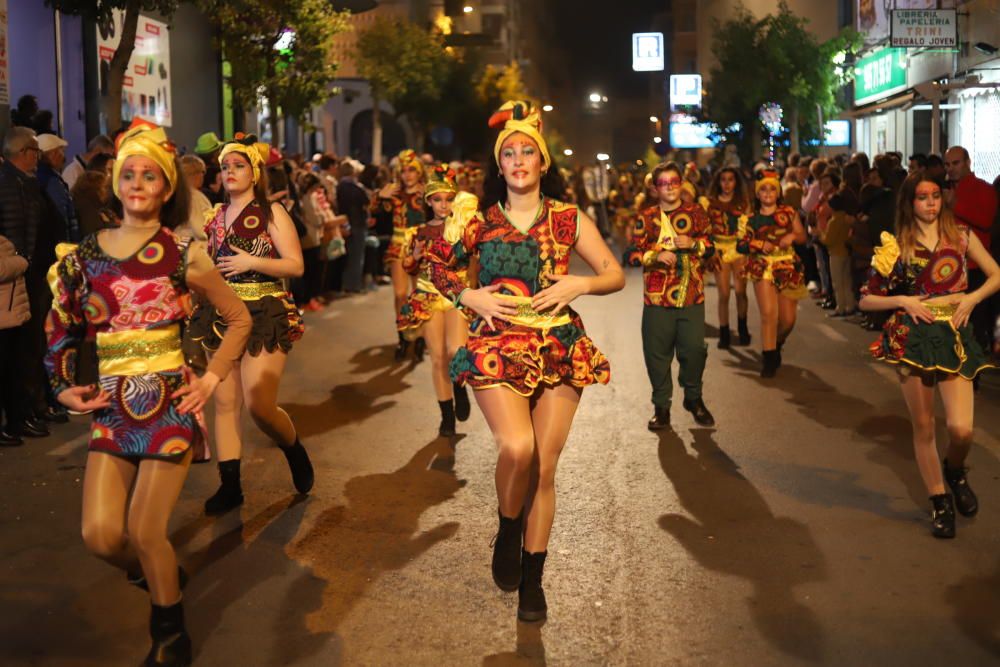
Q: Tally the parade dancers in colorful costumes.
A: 9